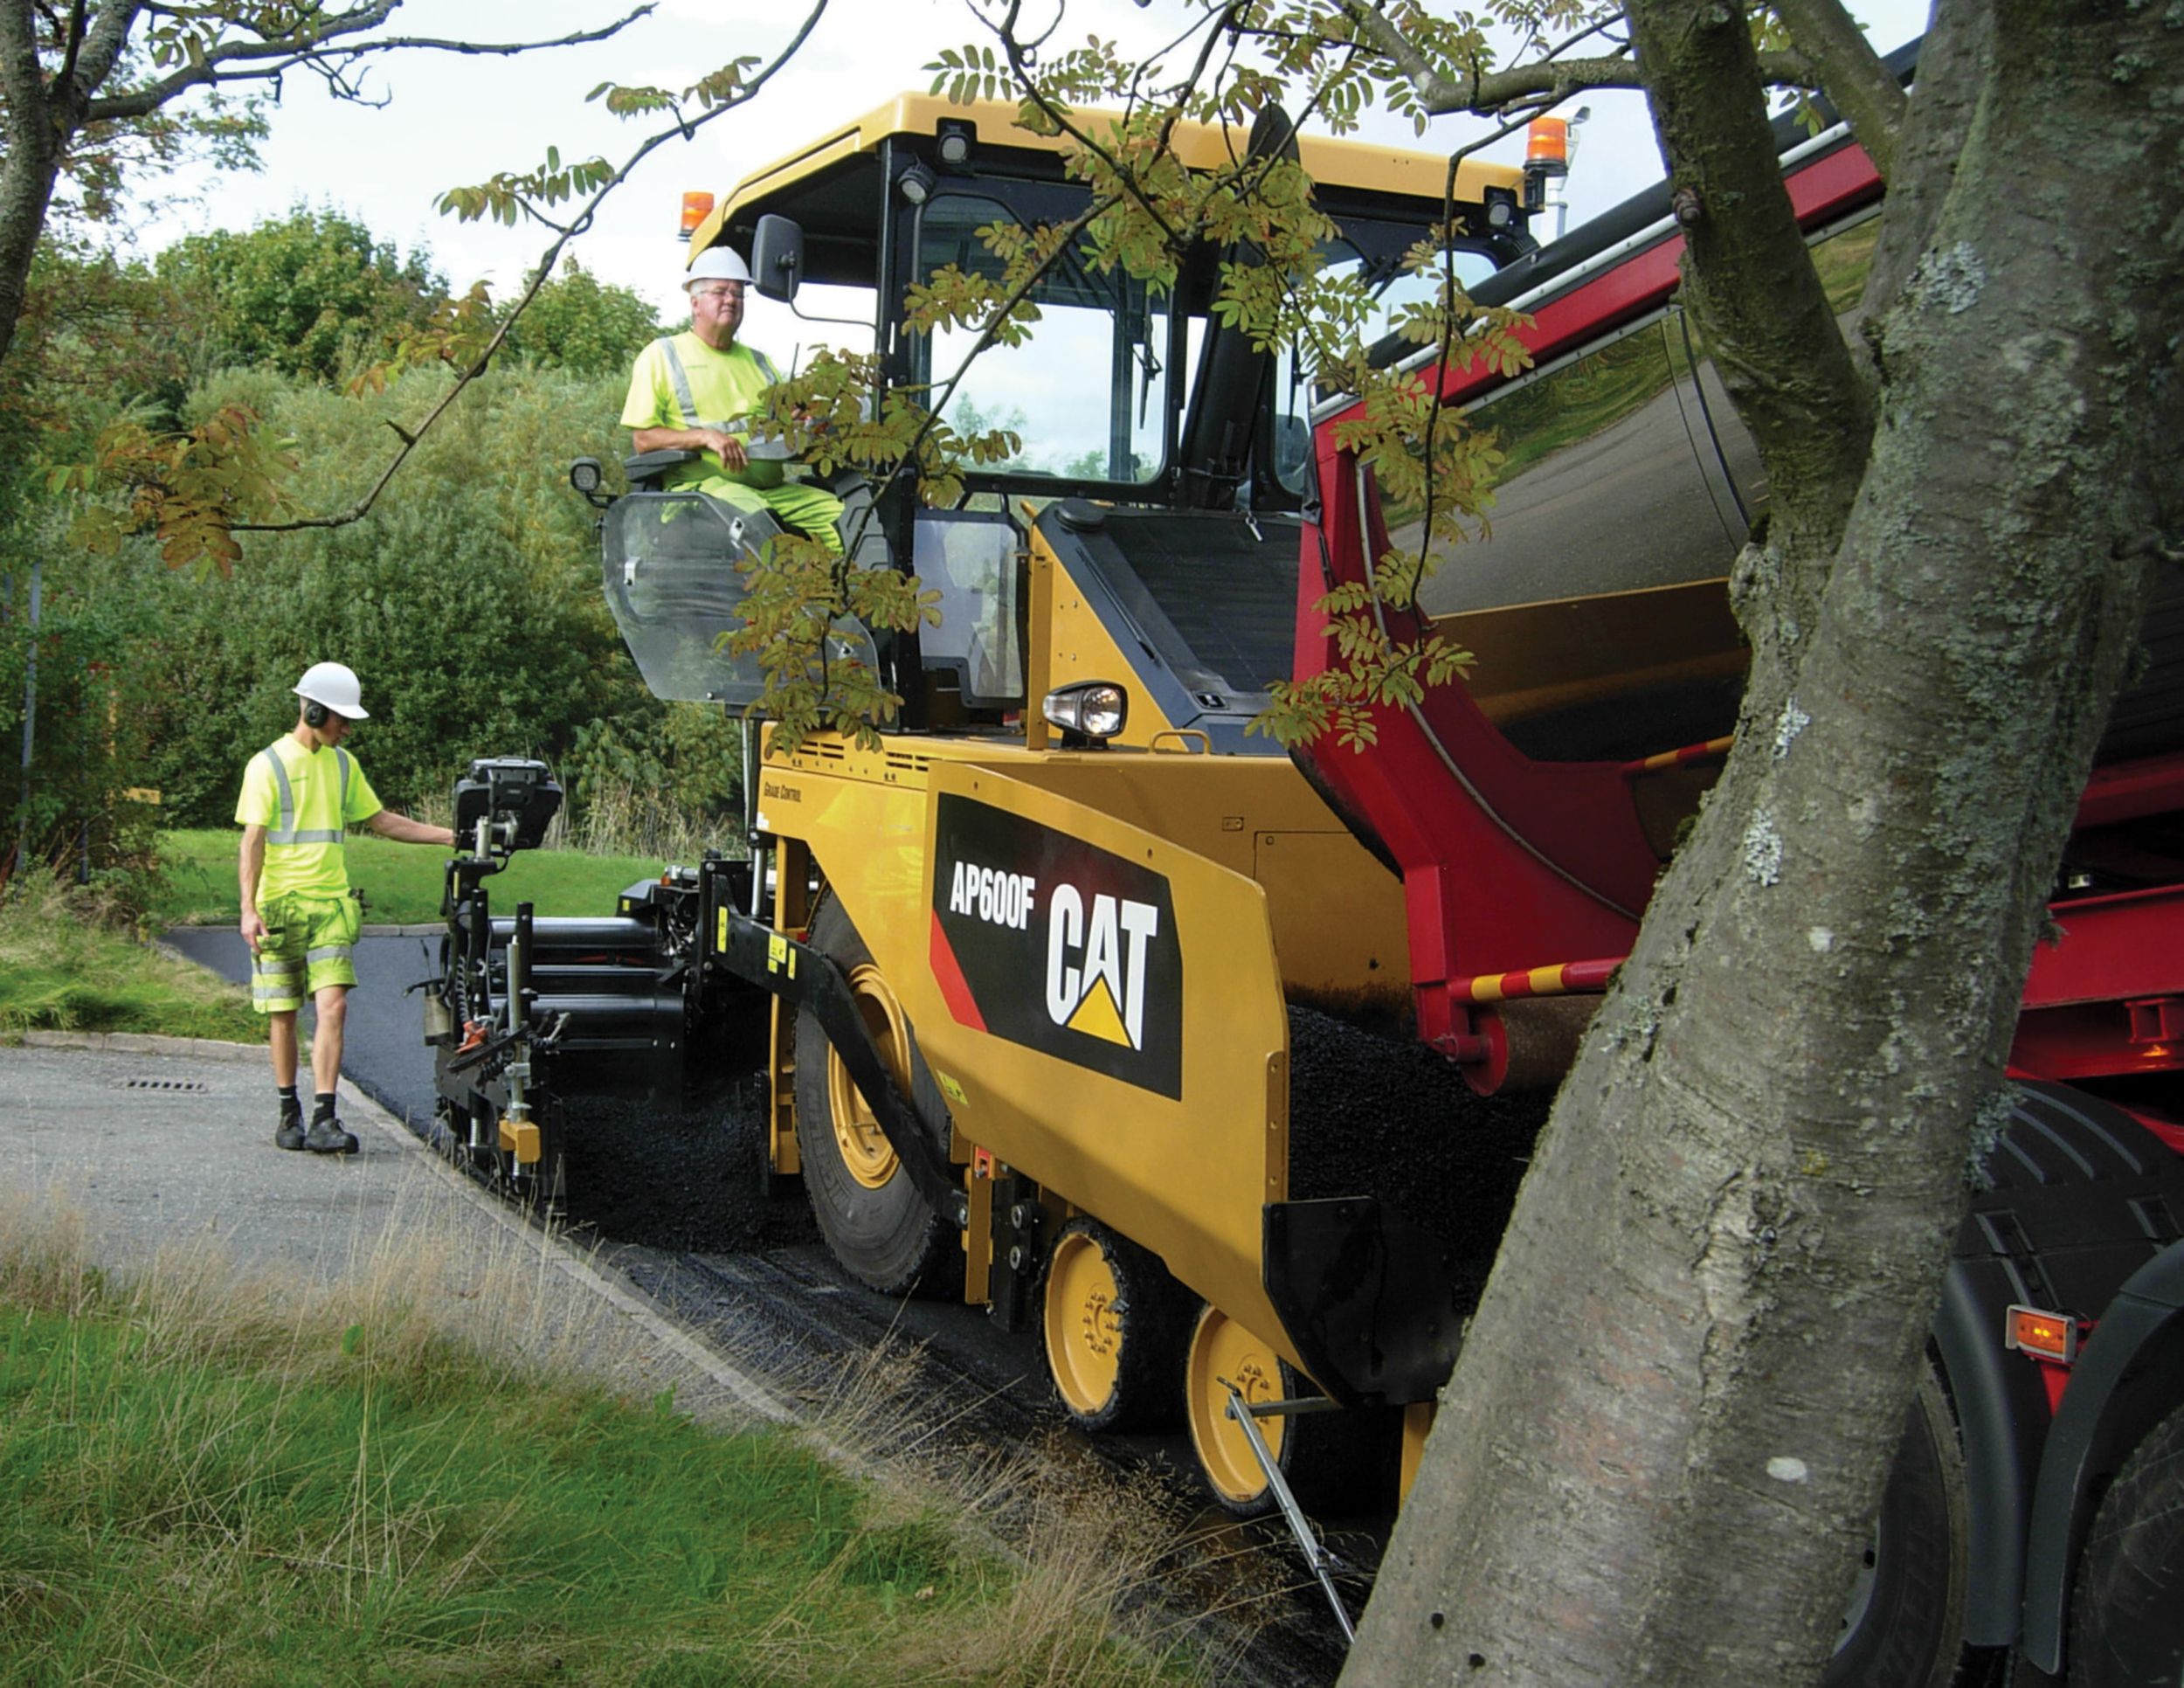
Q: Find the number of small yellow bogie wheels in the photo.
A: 2